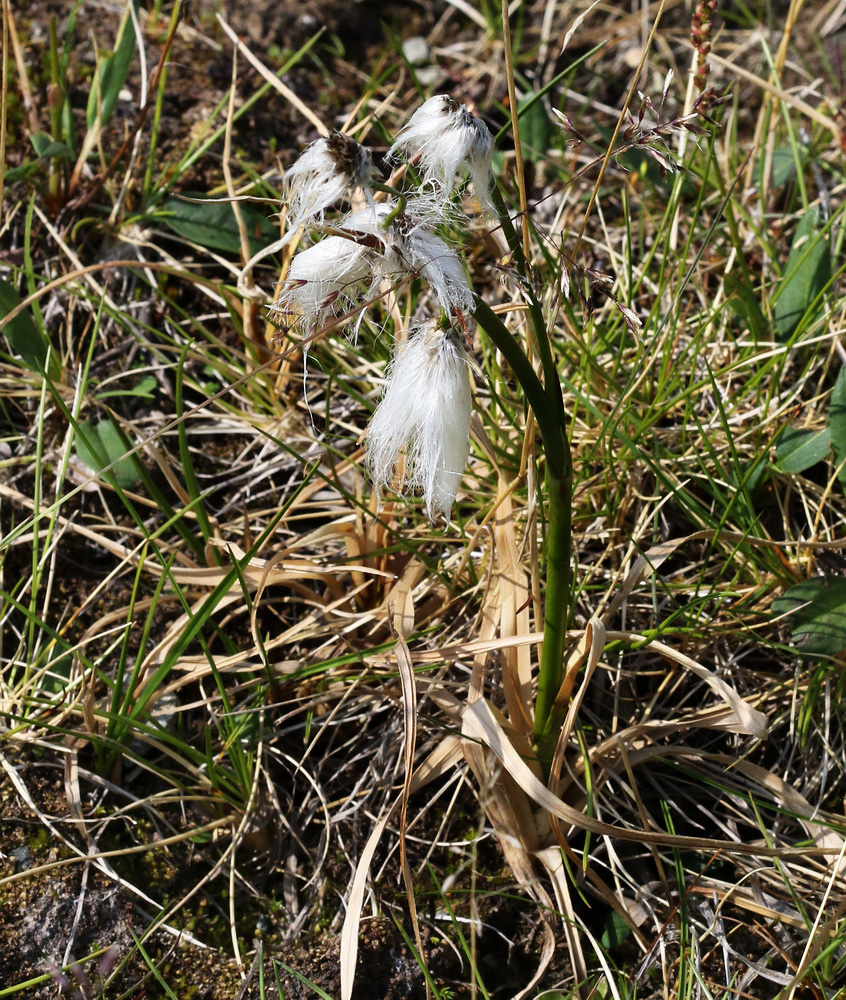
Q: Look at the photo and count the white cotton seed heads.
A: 5